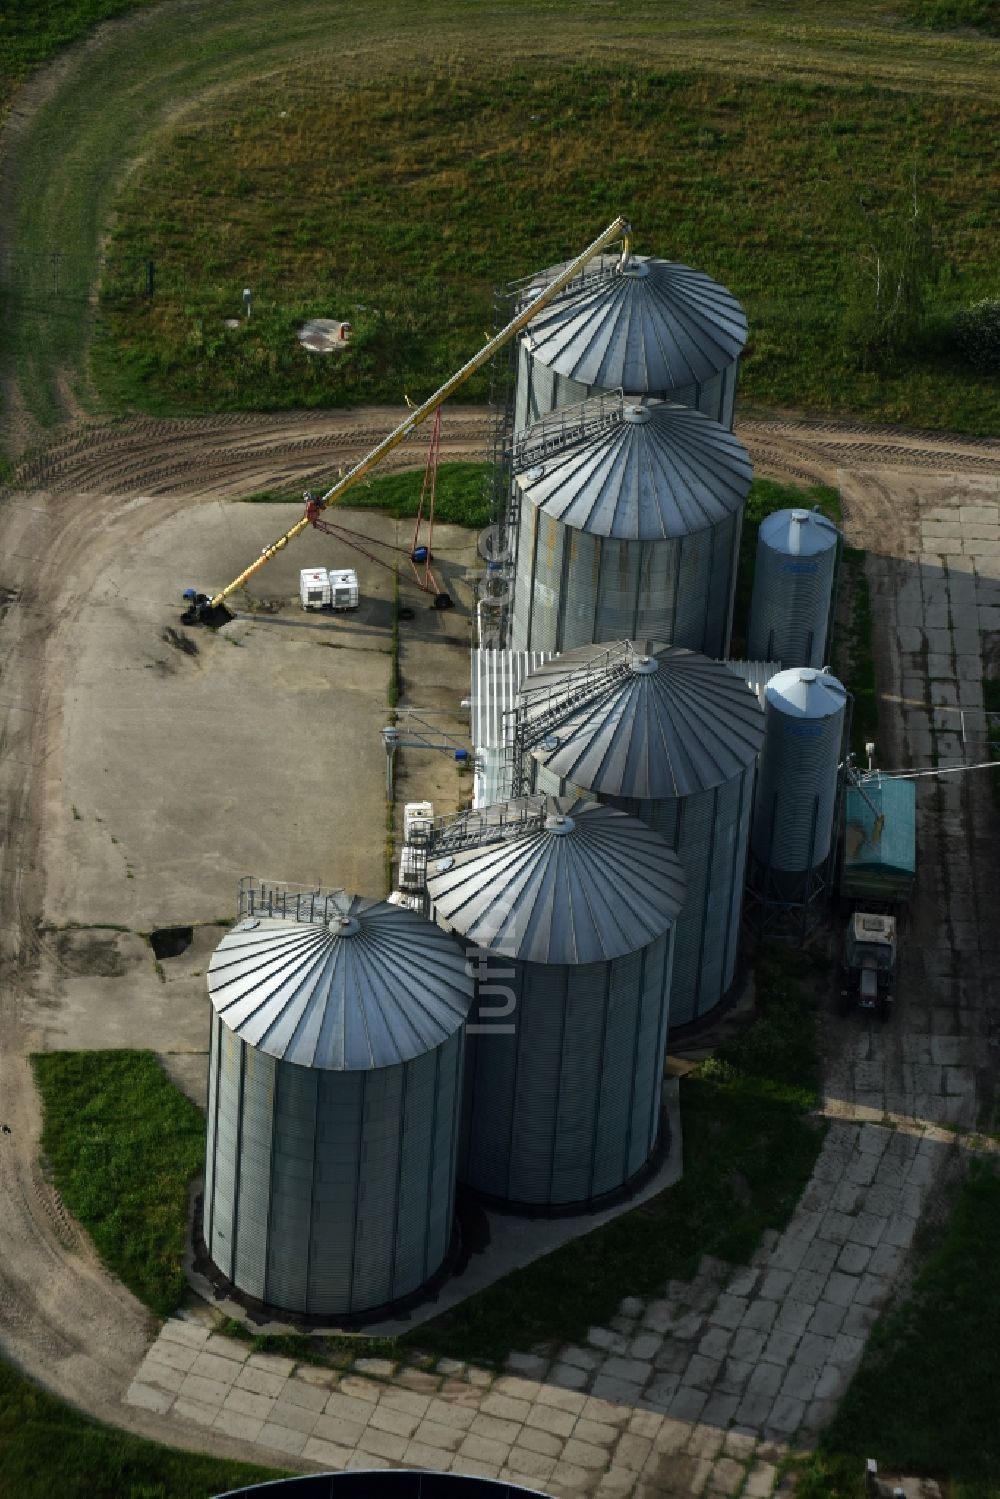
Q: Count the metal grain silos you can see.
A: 7